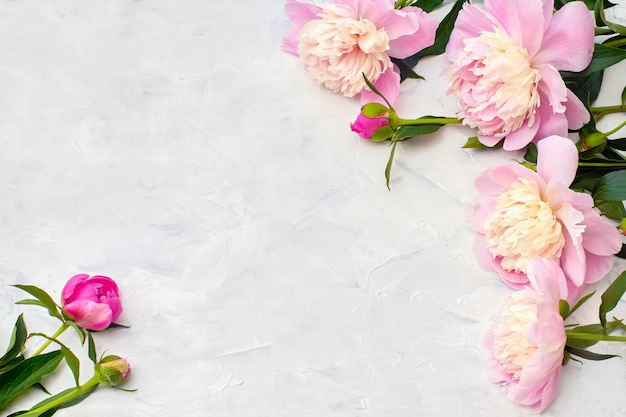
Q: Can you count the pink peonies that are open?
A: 4